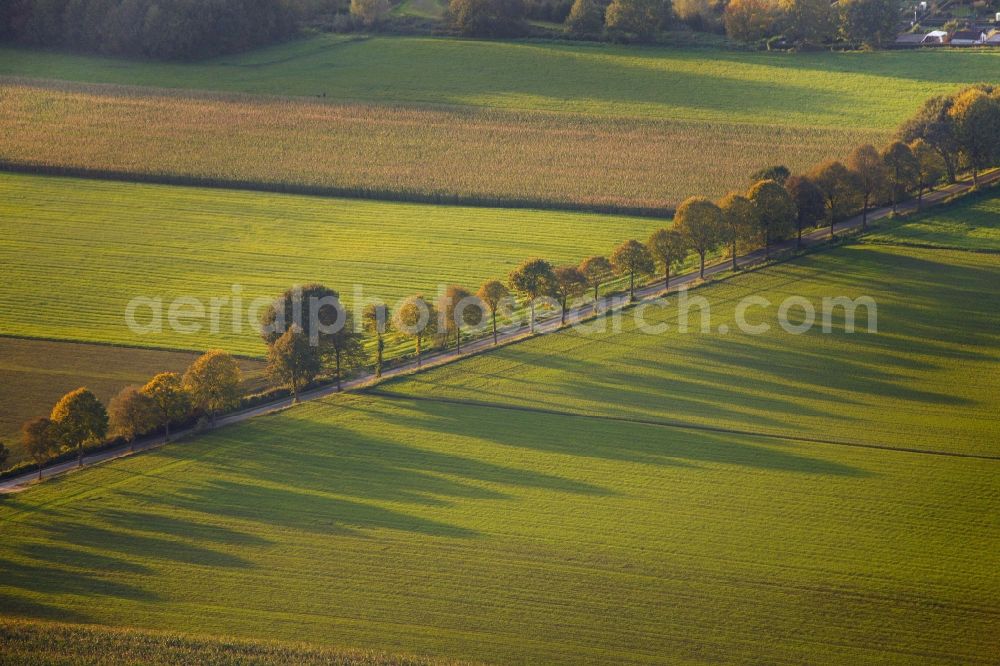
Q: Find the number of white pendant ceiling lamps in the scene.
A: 0